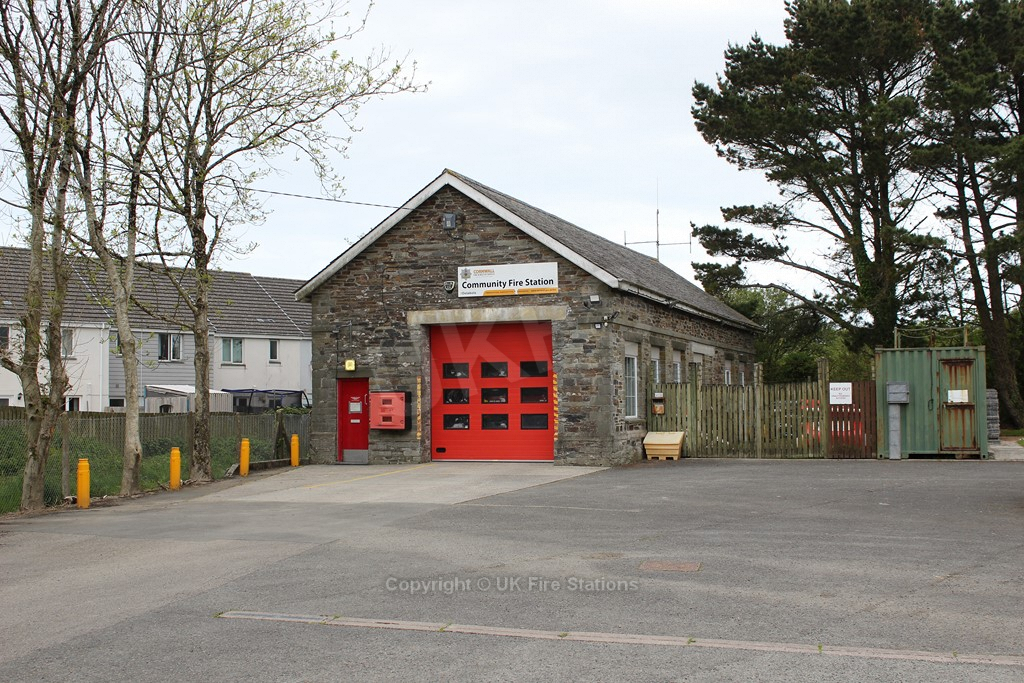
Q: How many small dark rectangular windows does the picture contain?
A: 9